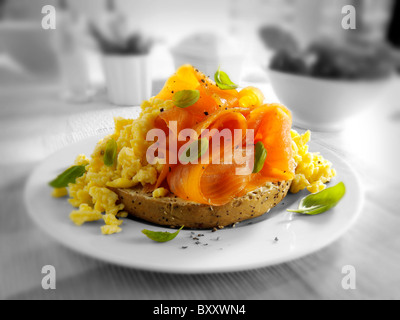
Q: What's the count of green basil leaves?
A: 8